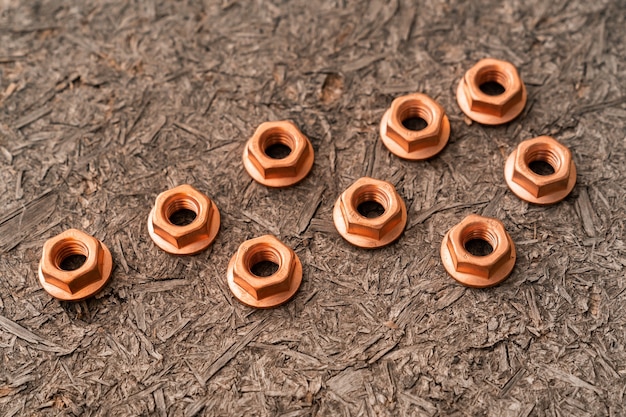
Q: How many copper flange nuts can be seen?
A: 9